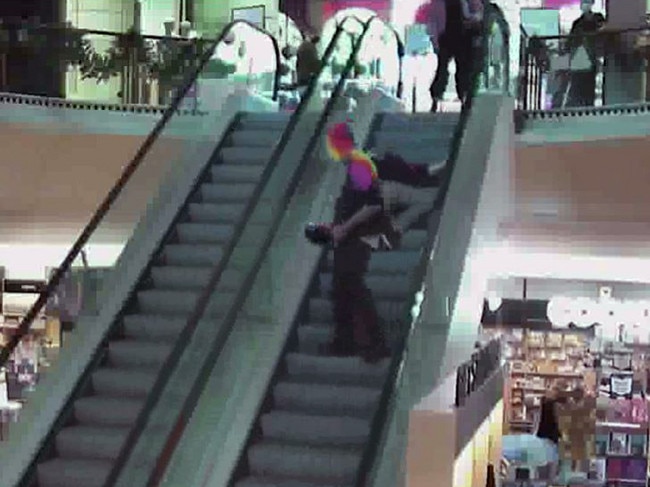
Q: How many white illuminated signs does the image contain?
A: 1